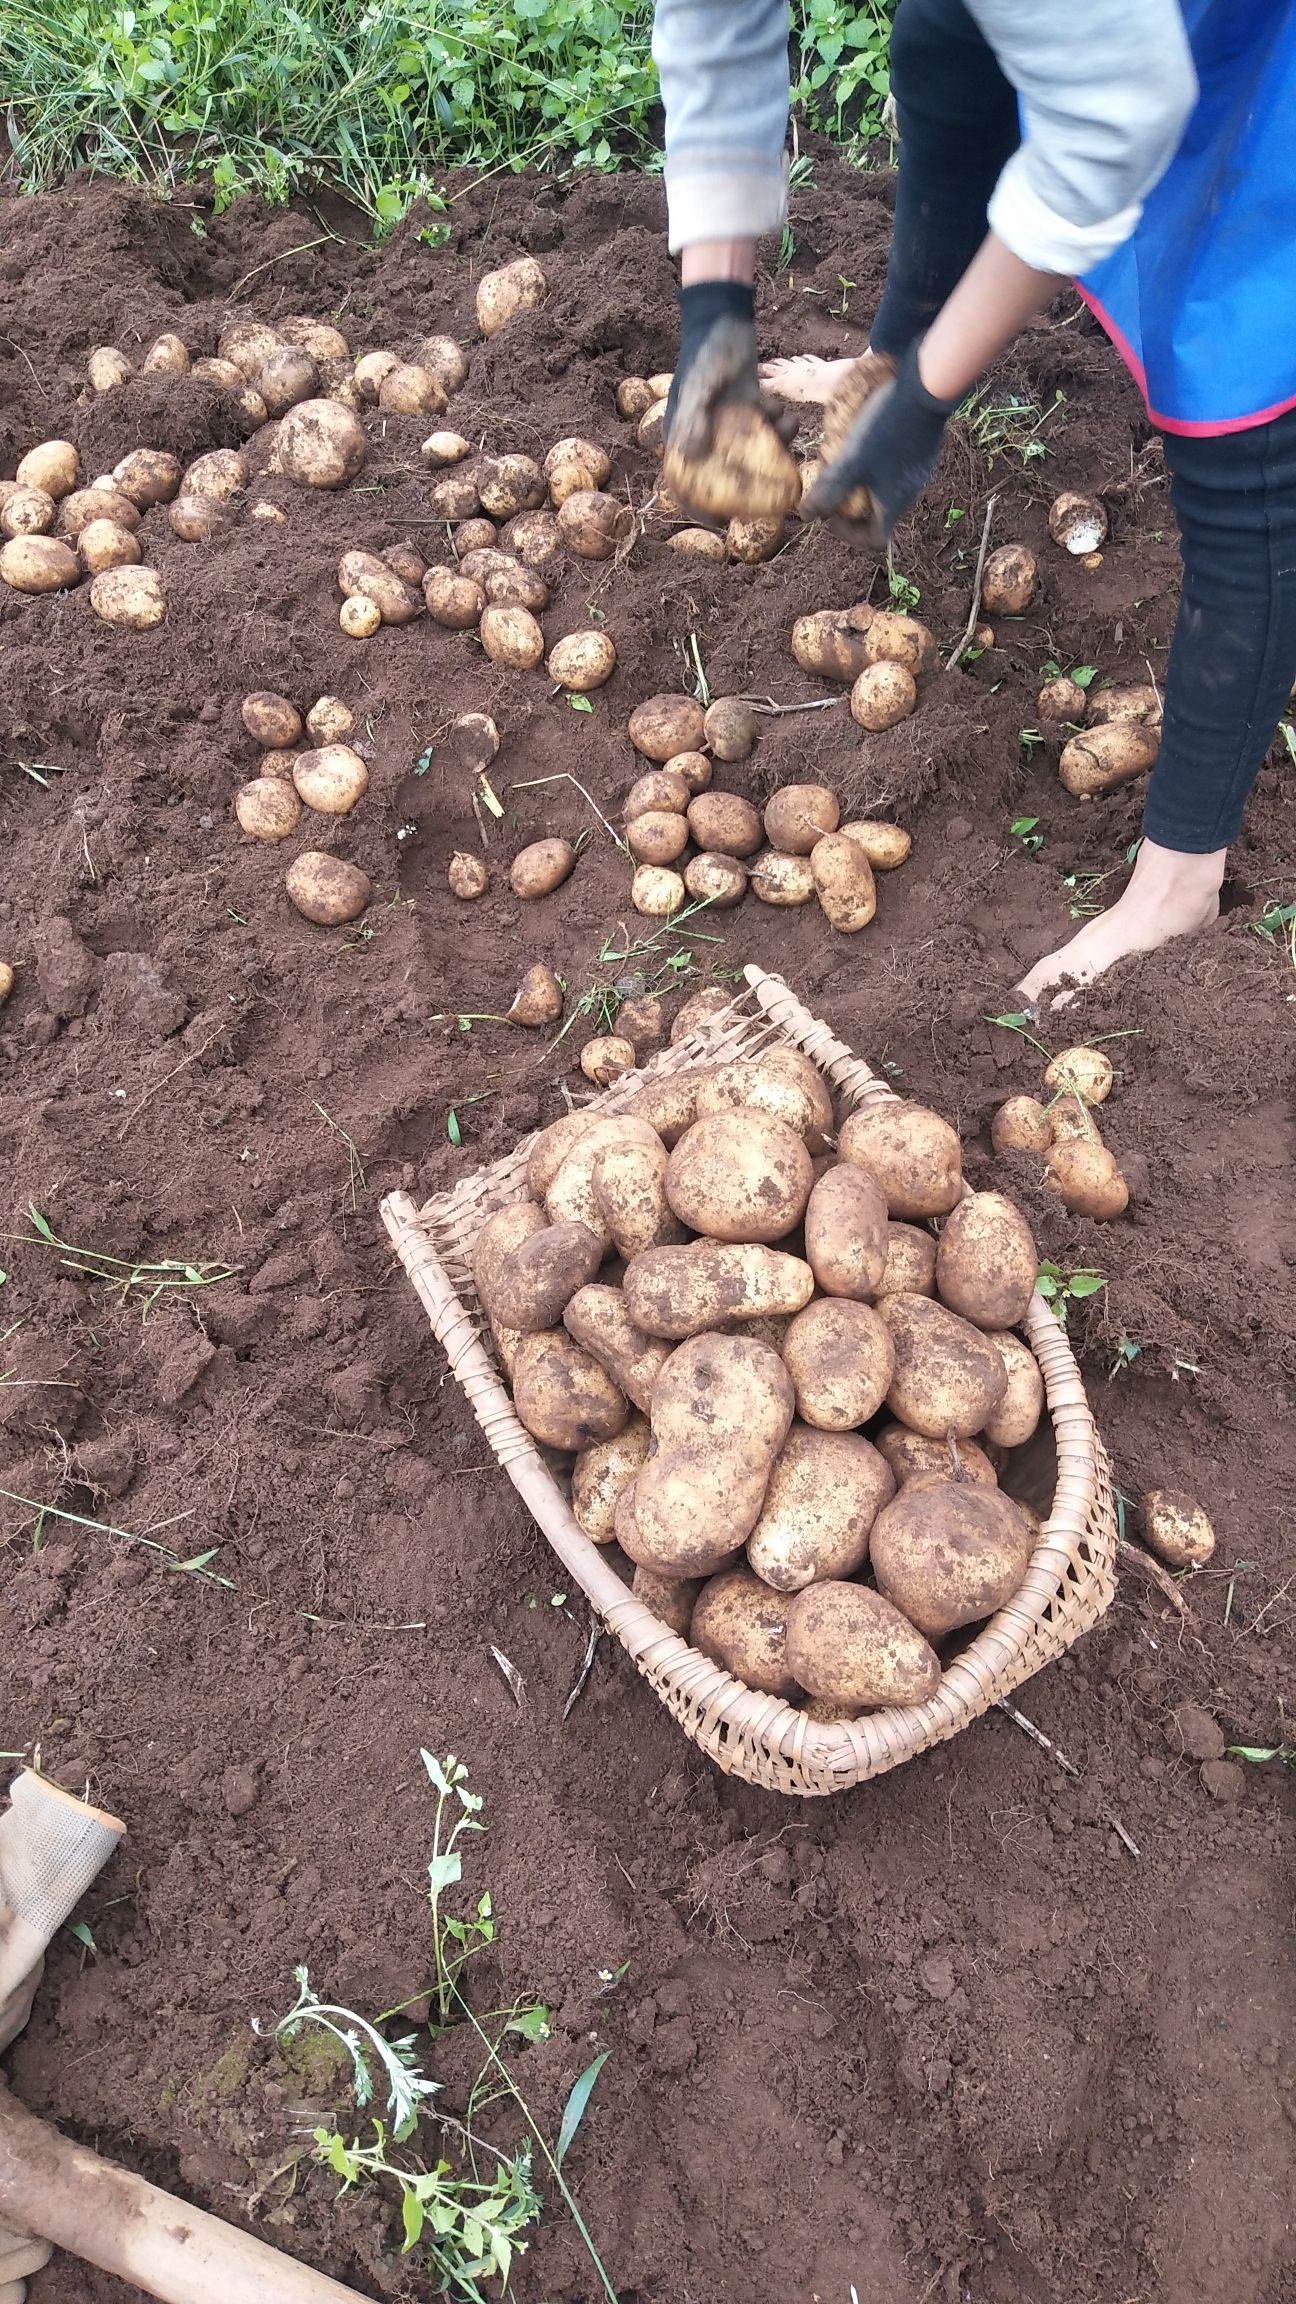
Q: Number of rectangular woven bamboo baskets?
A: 1